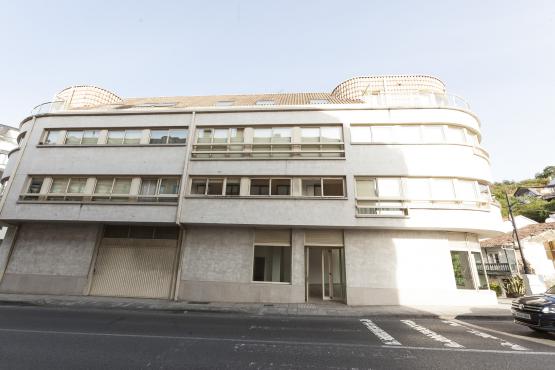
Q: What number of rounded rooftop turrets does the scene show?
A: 2